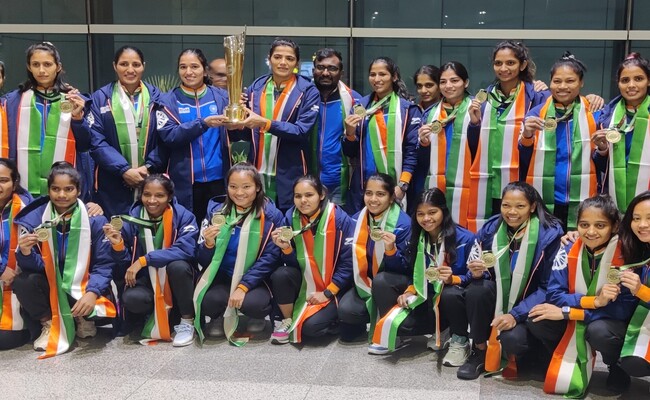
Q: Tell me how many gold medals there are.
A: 14